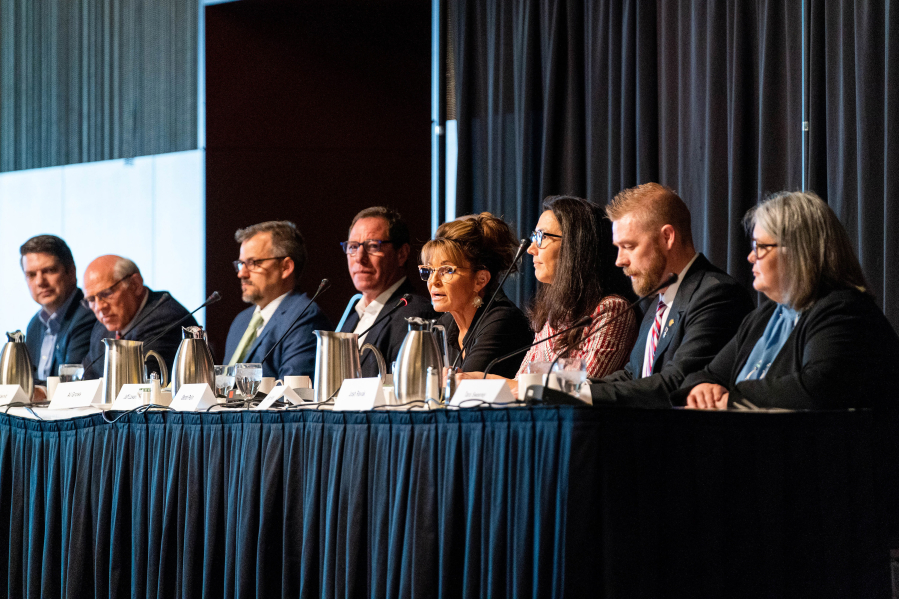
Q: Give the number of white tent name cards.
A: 7